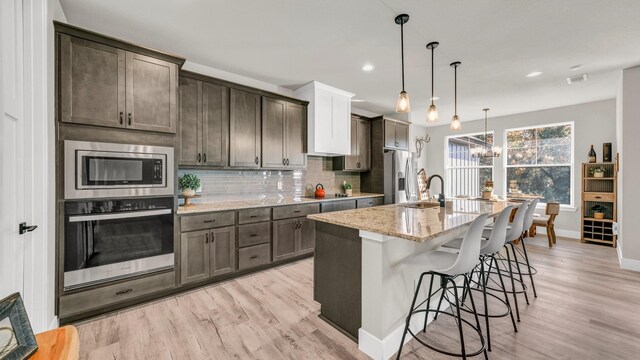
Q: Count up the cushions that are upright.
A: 0